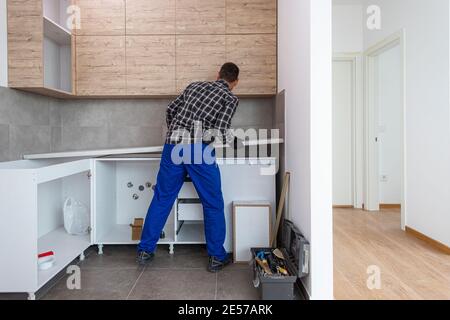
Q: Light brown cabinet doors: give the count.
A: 8